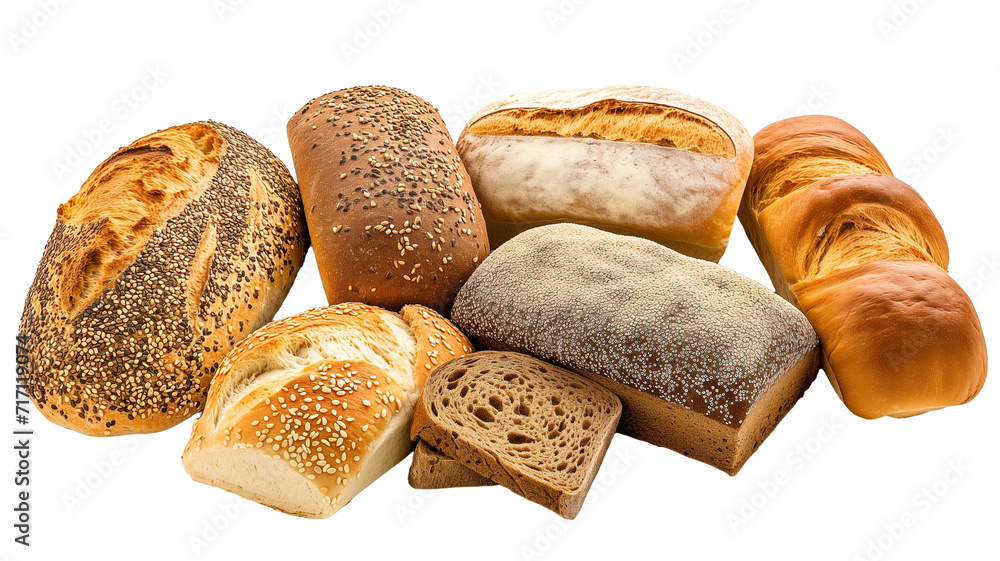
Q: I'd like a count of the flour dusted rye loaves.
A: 1